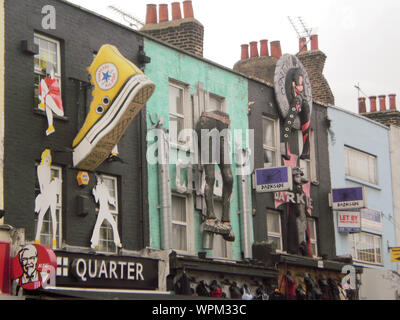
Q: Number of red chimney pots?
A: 14